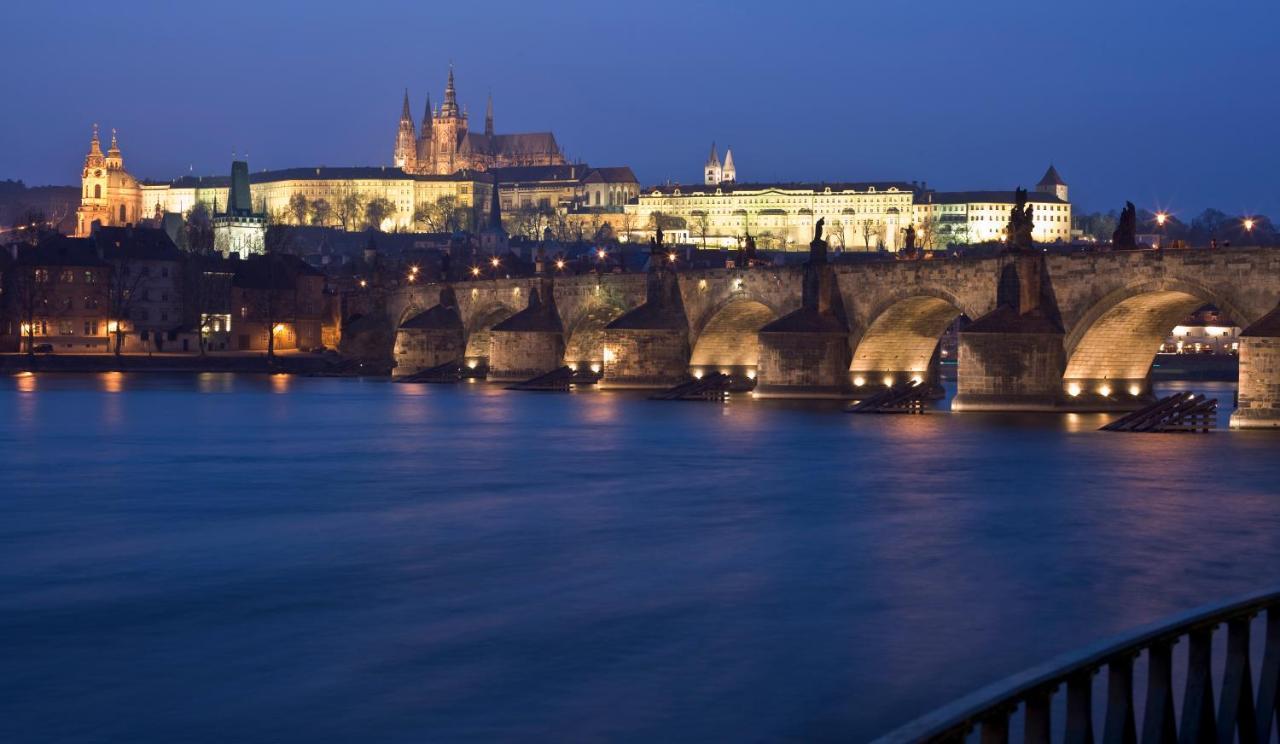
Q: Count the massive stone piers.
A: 6